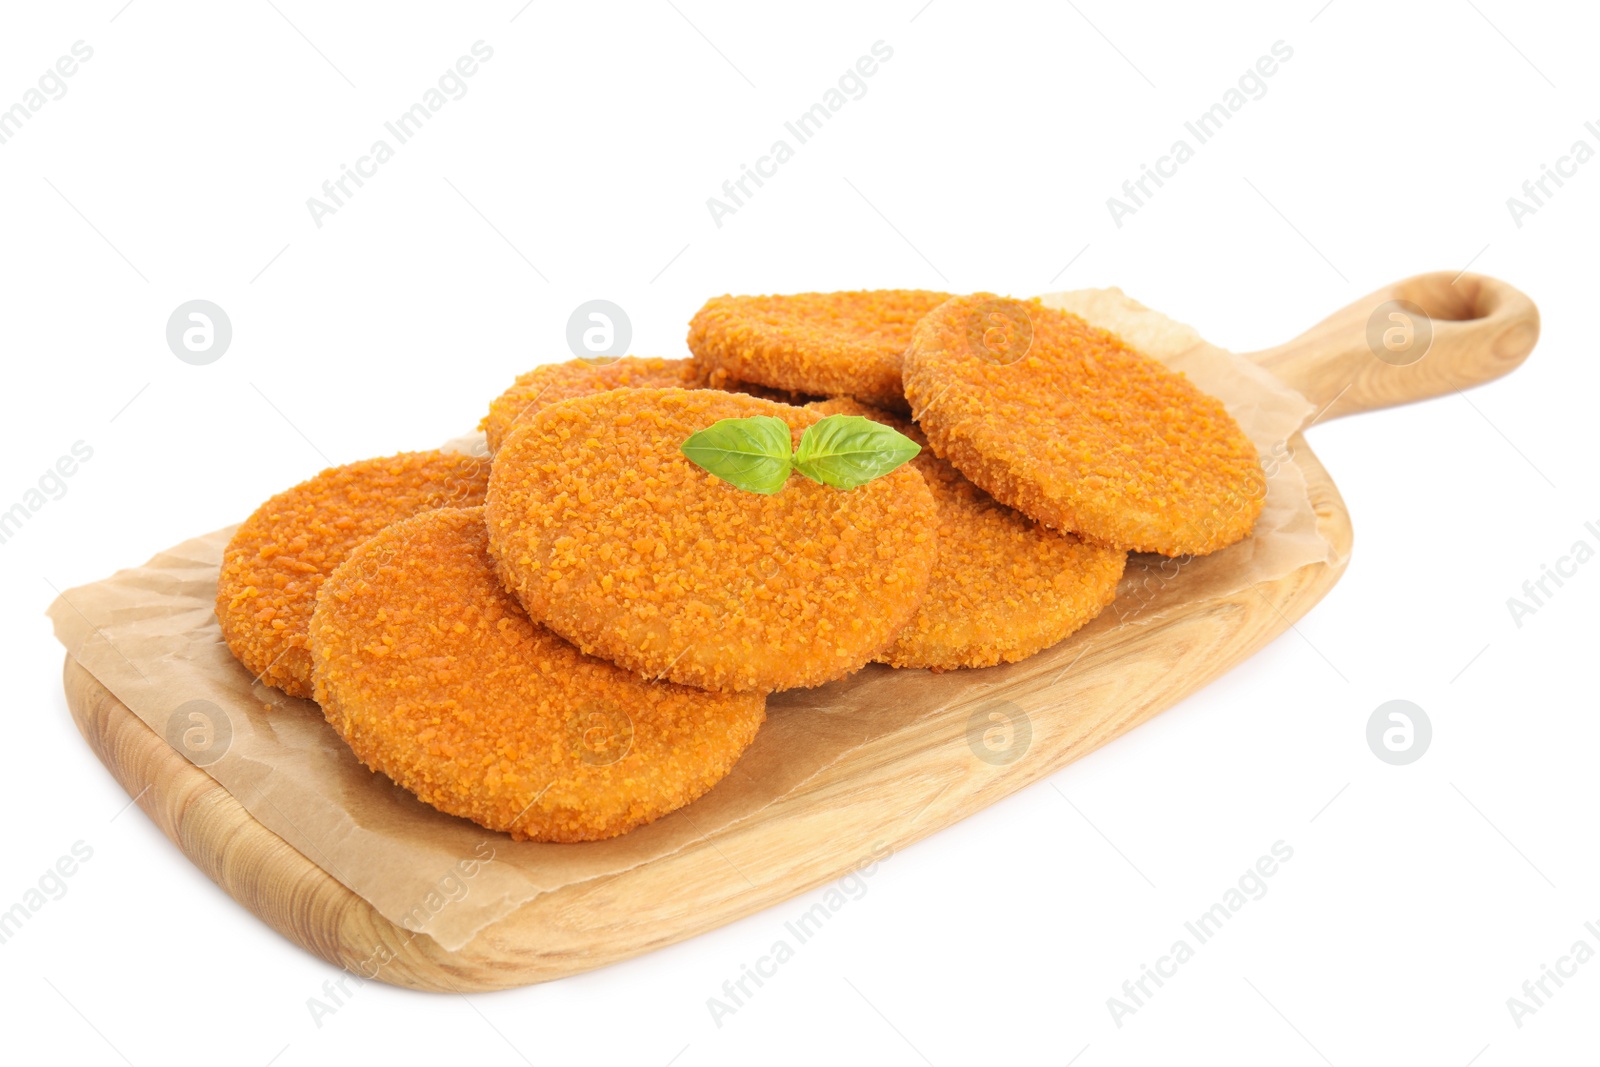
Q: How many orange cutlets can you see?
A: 7